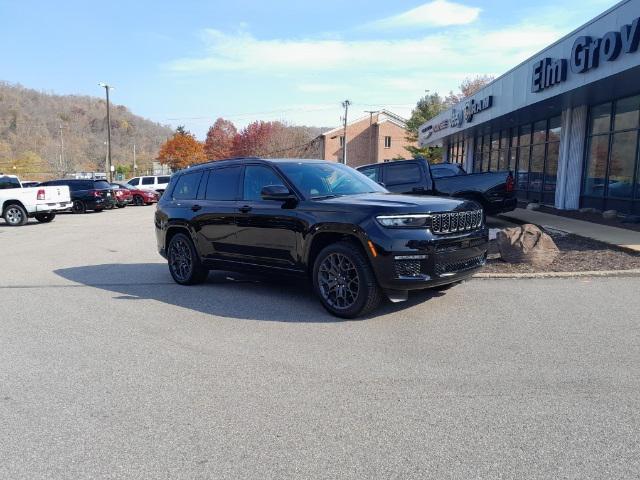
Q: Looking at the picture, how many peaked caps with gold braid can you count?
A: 0